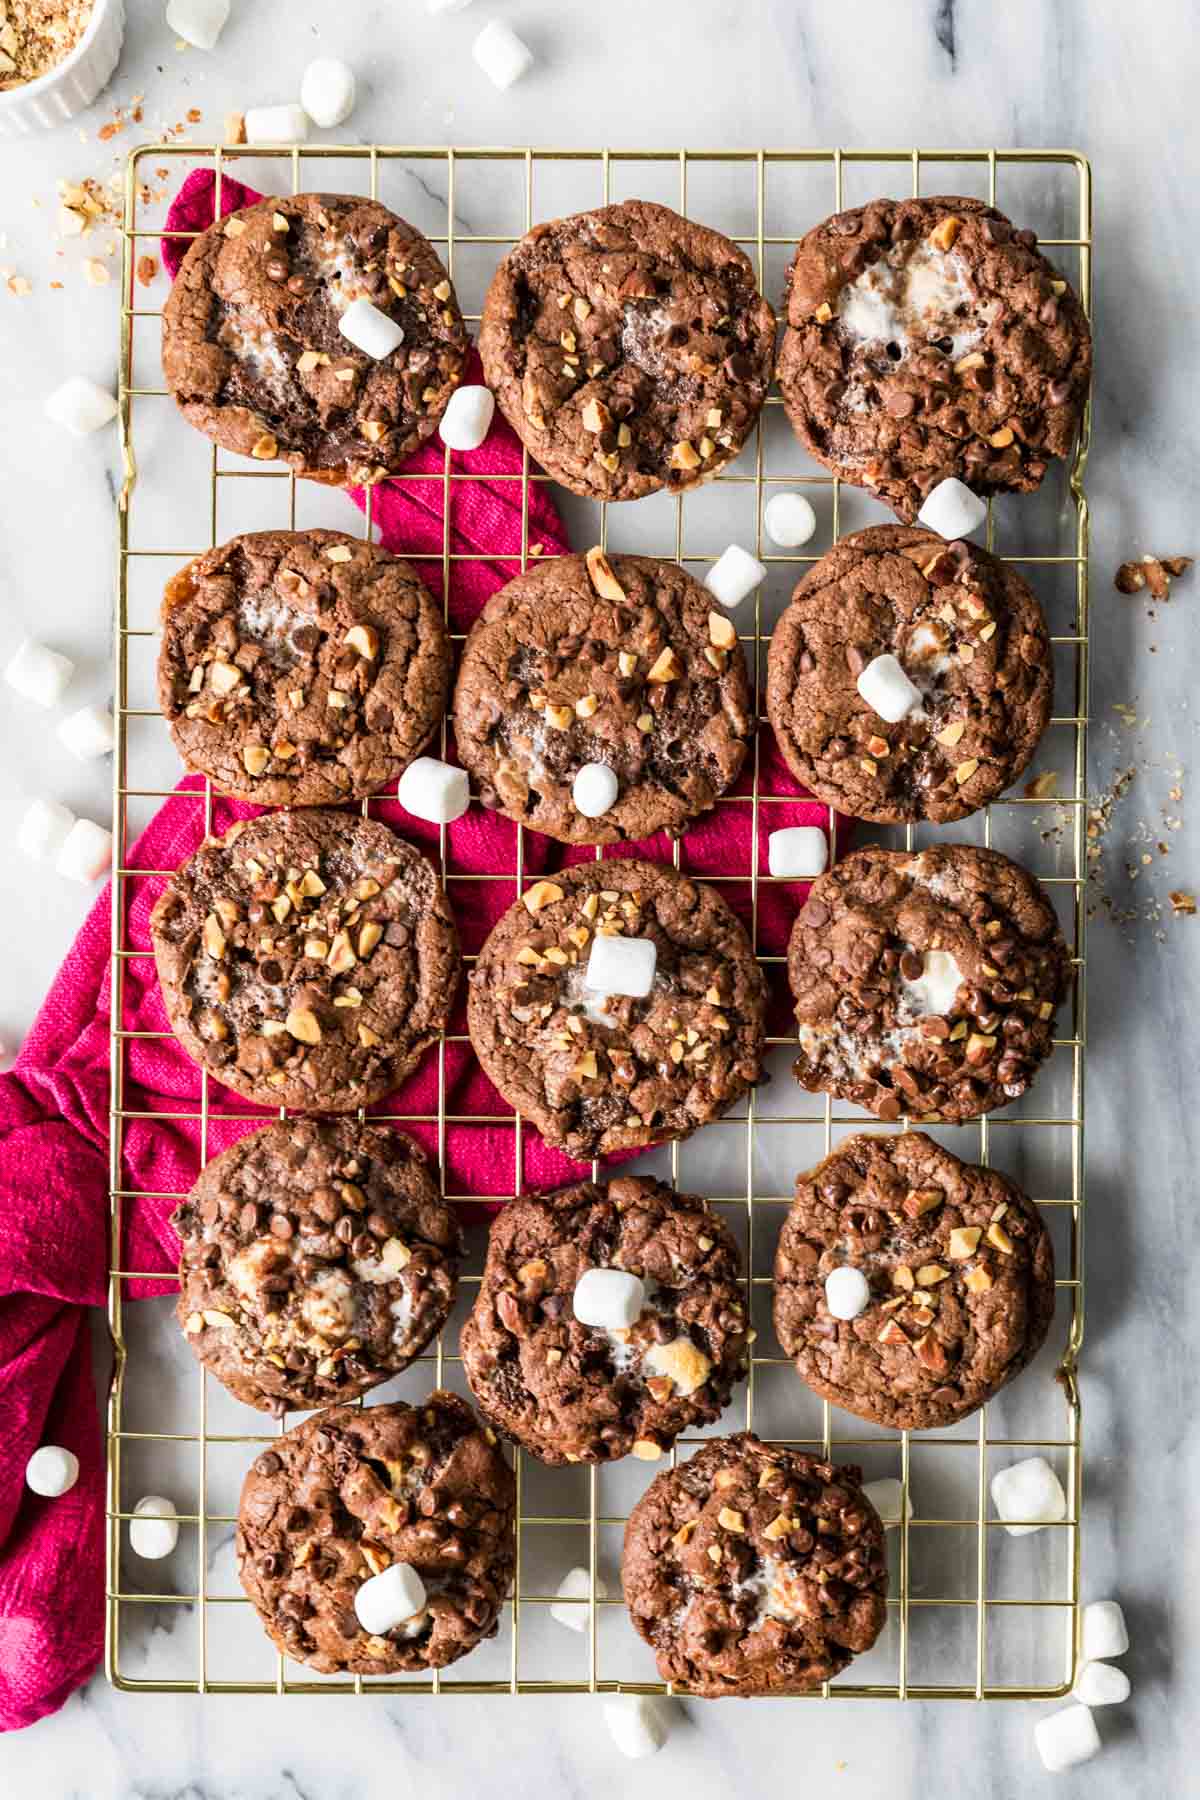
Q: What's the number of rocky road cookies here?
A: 14